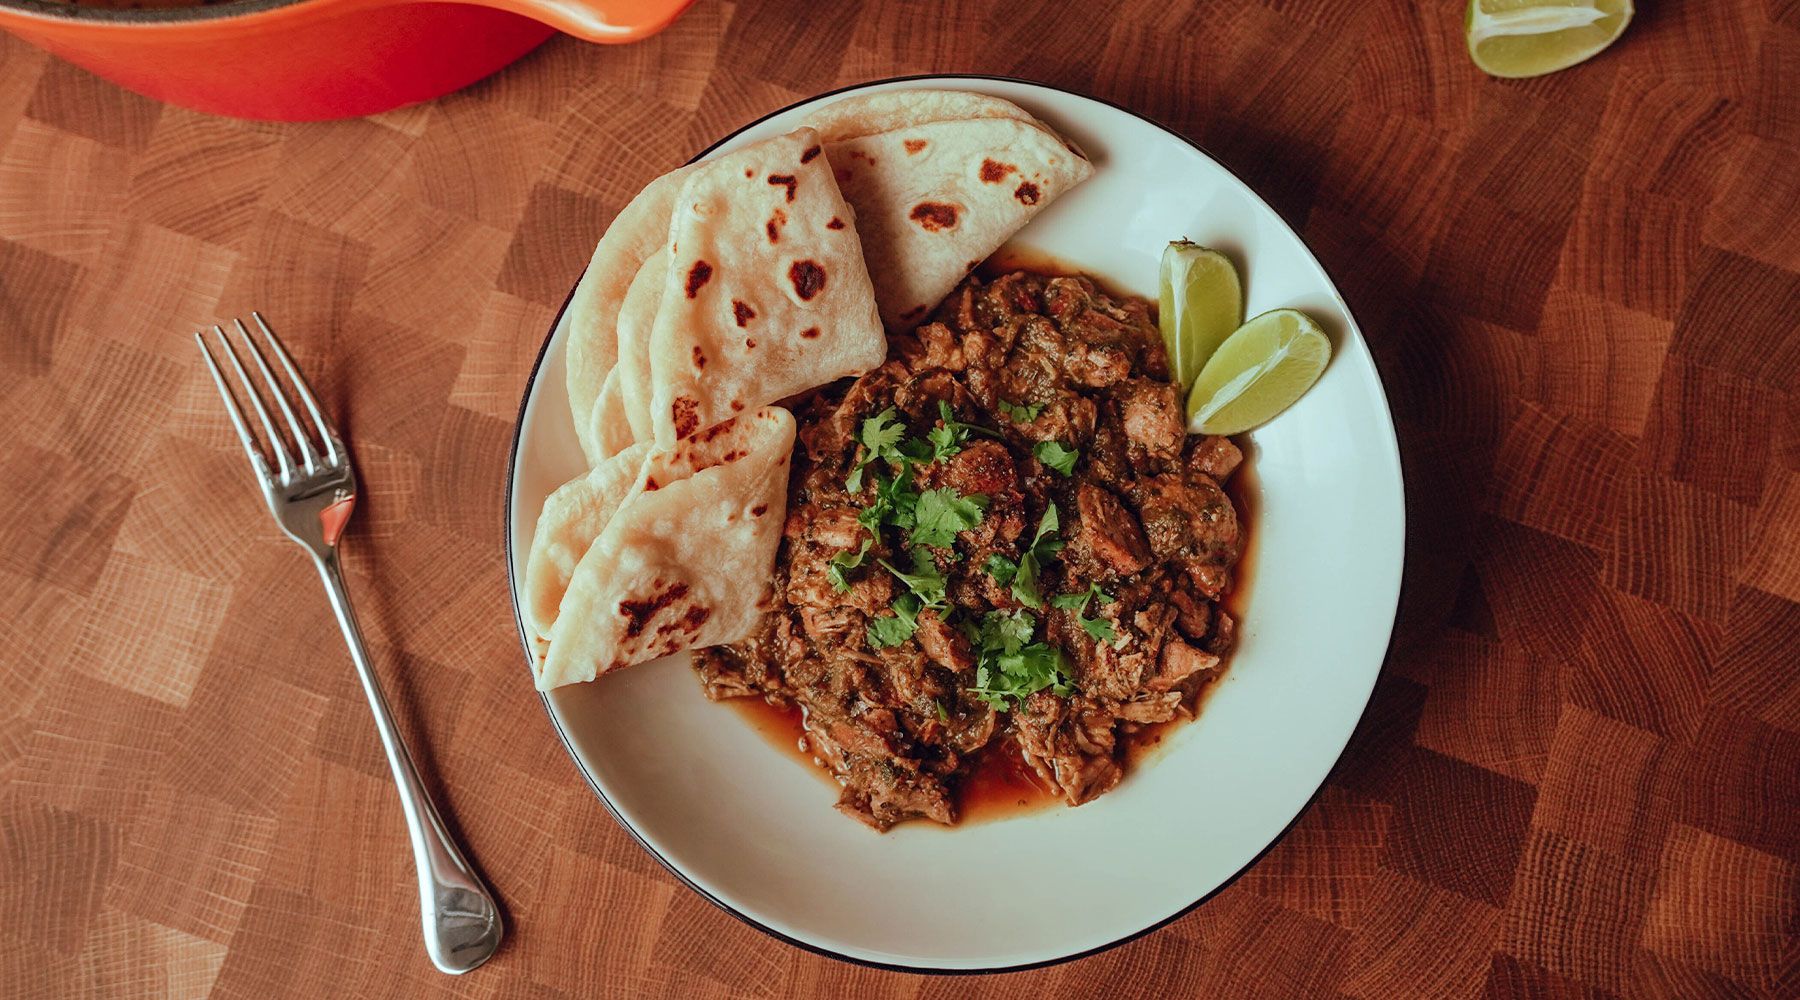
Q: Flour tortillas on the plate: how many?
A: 3